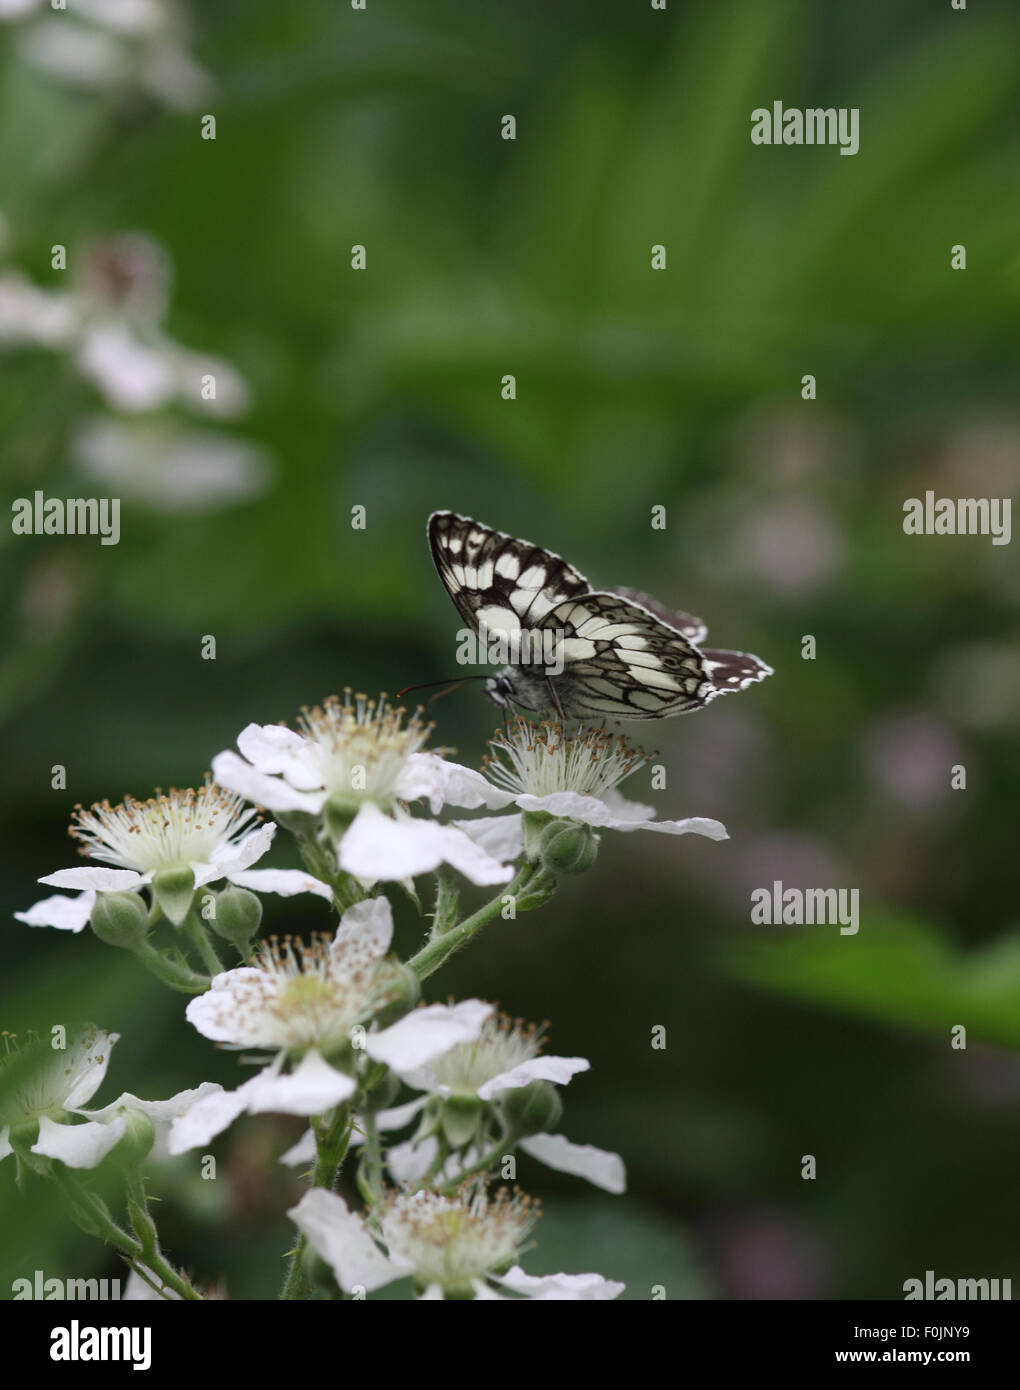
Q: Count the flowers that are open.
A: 7